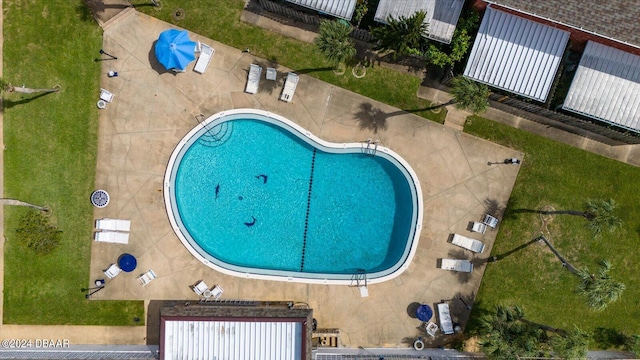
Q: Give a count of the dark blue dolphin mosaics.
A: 3